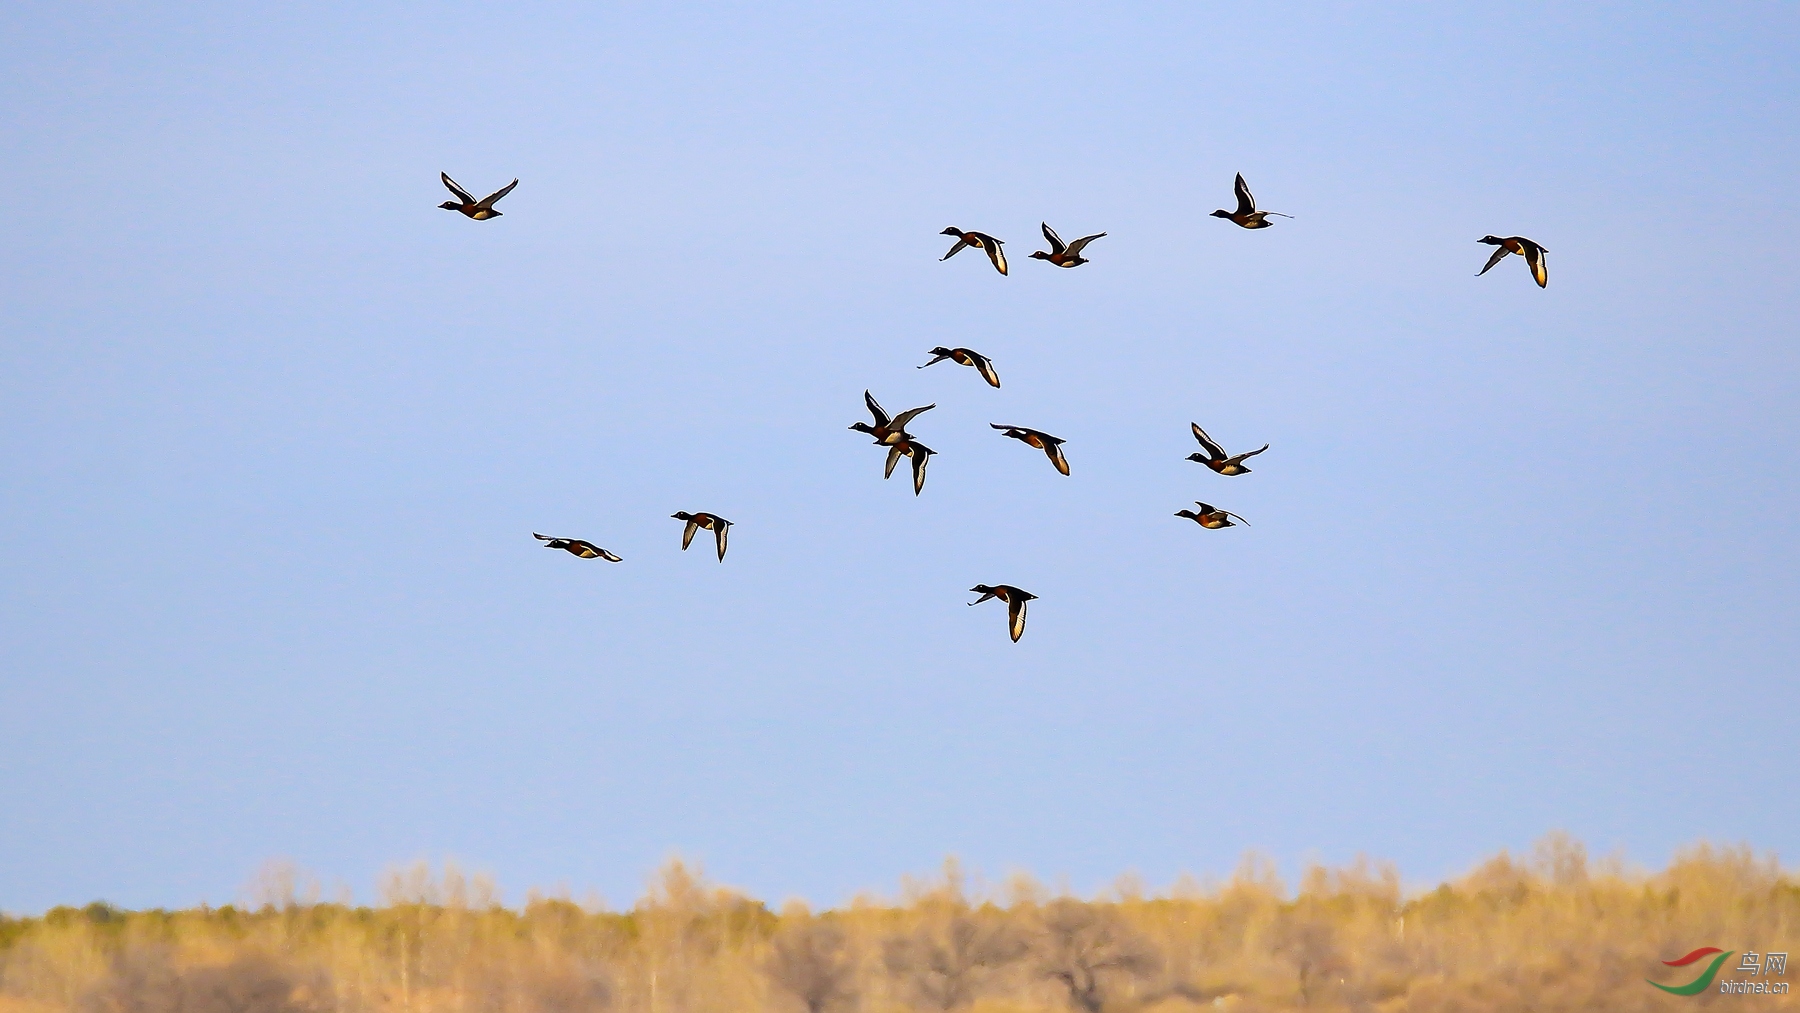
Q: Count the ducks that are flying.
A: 14